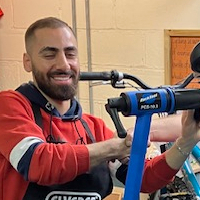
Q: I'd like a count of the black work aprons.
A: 1